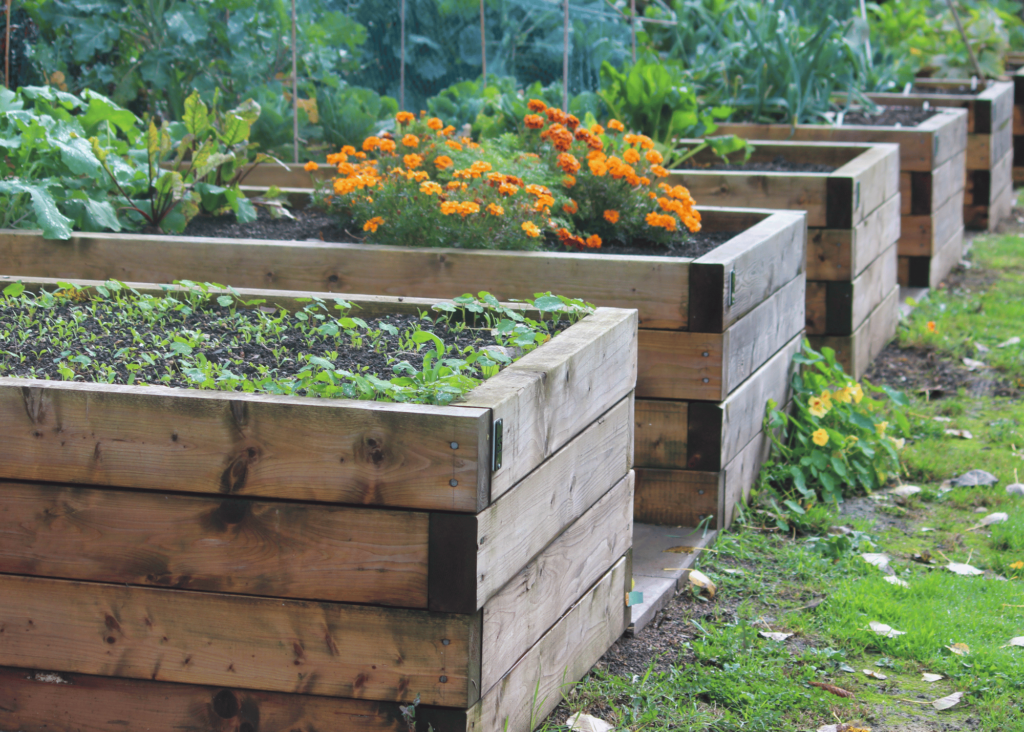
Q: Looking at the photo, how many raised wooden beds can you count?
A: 6